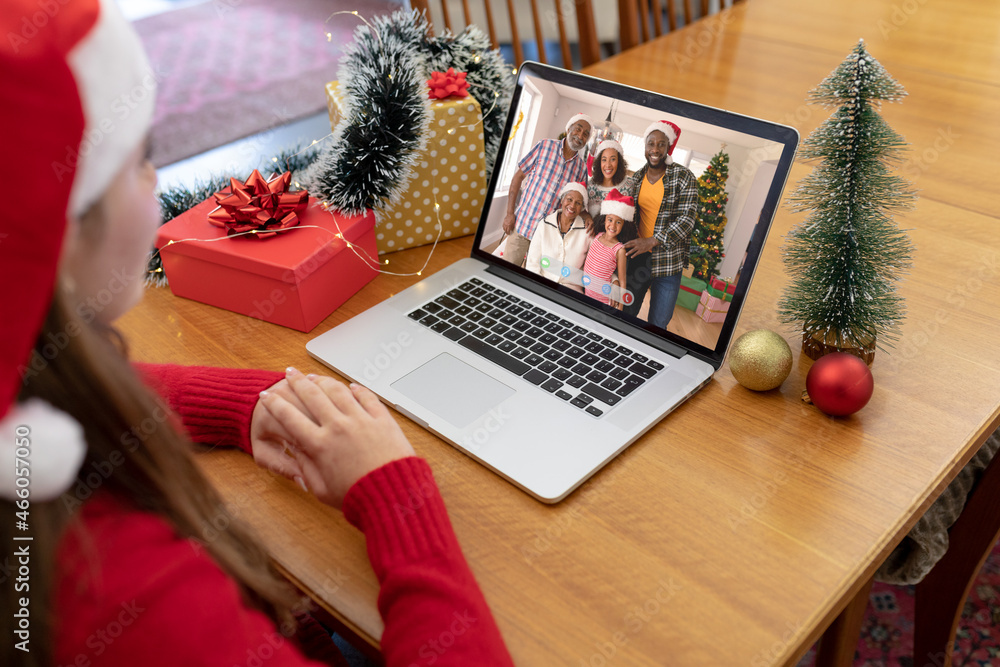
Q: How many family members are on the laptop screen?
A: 5